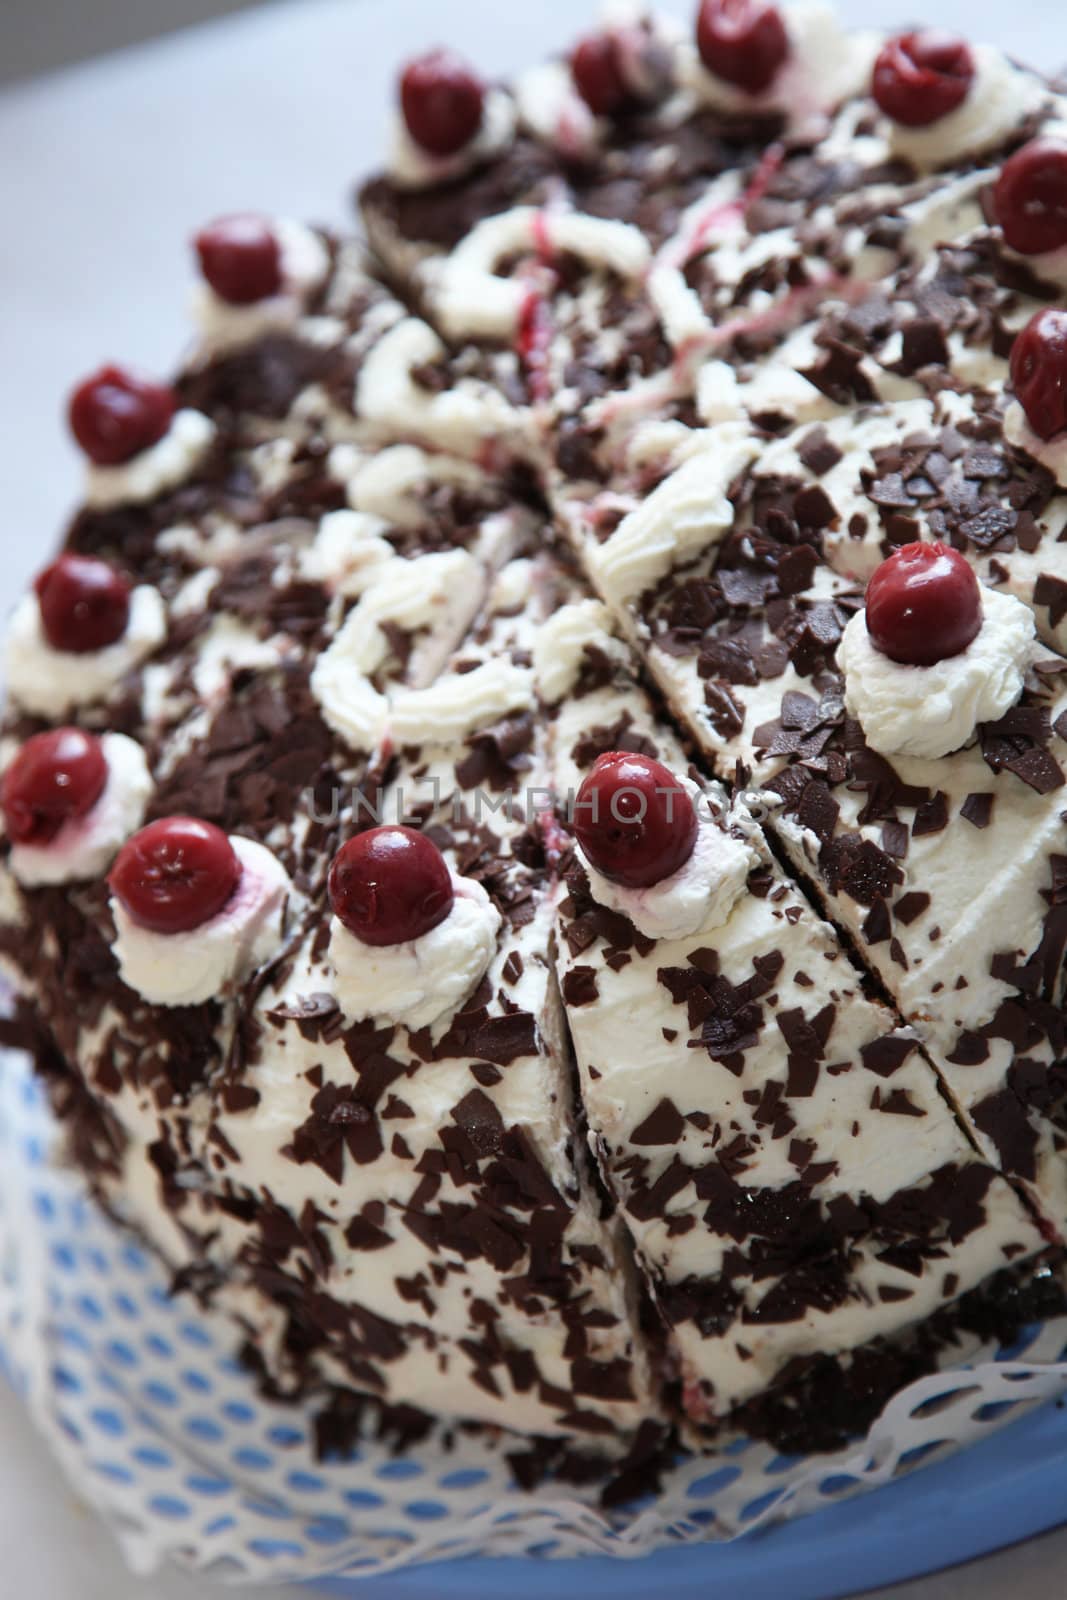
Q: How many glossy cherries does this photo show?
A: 14